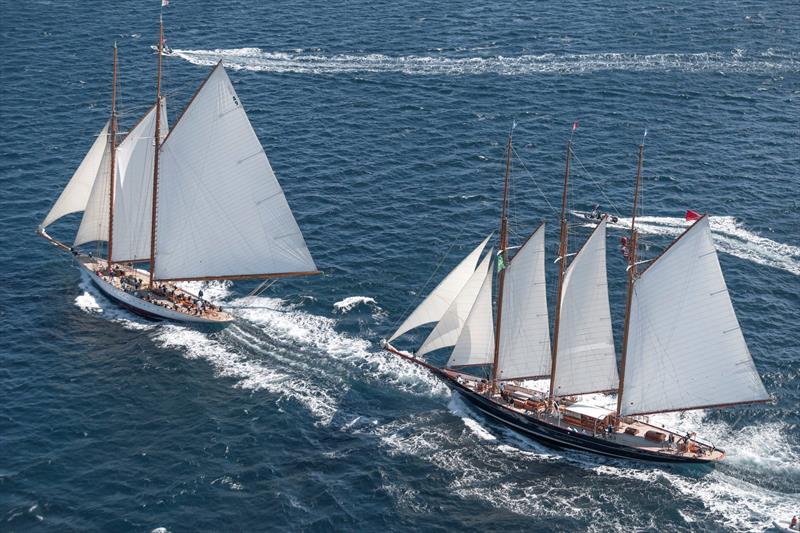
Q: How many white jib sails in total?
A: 5